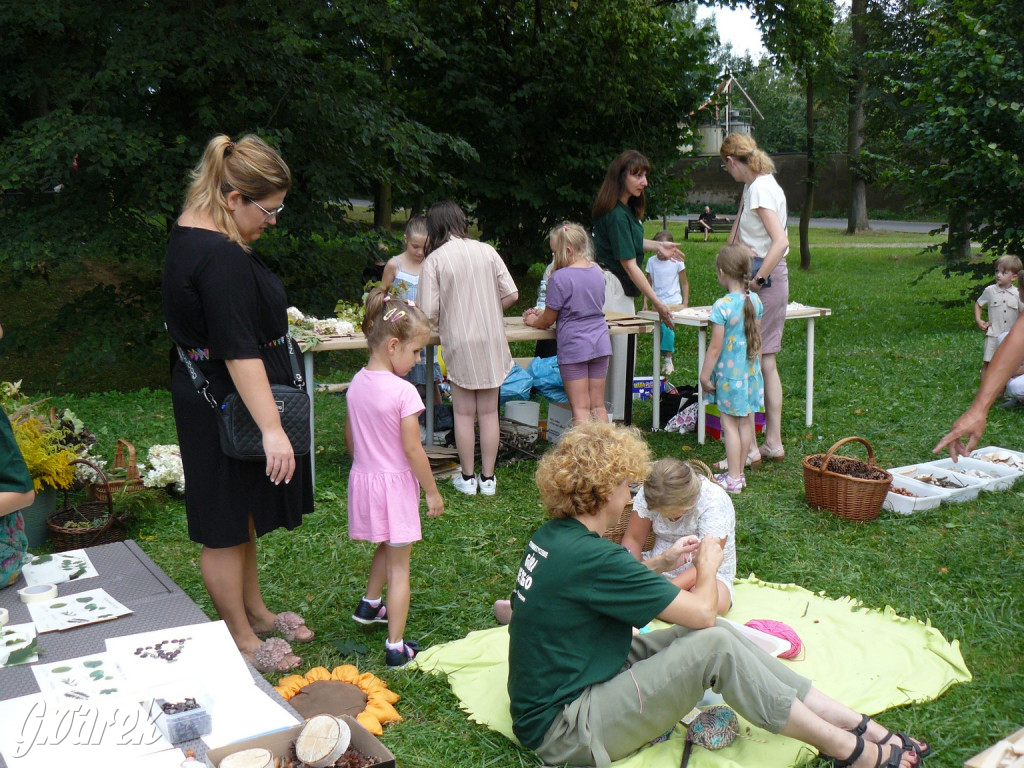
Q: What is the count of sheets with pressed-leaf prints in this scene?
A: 4